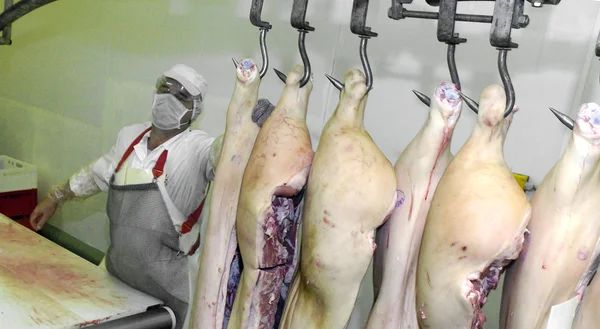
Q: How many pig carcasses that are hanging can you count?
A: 6